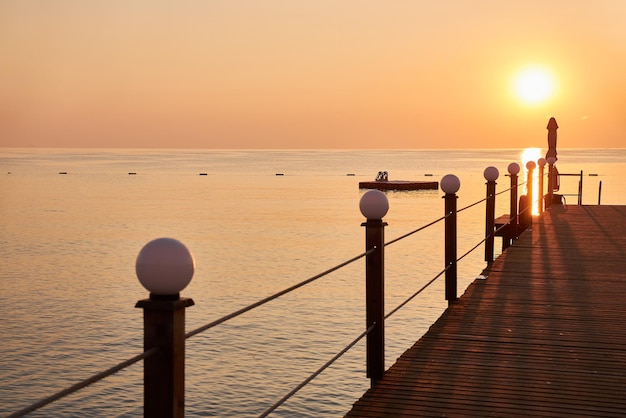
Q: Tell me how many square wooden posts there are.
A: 8